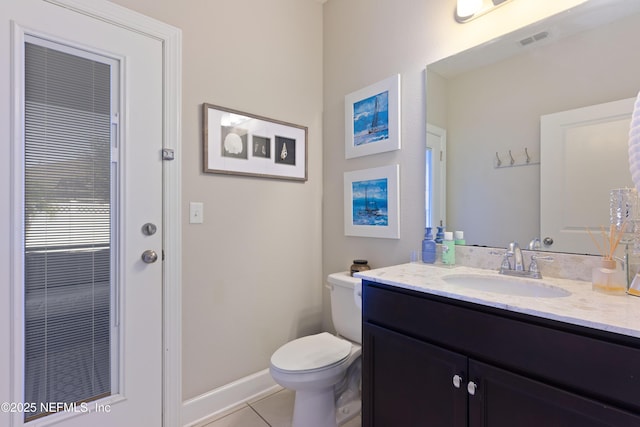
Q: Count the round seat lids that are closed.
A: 1